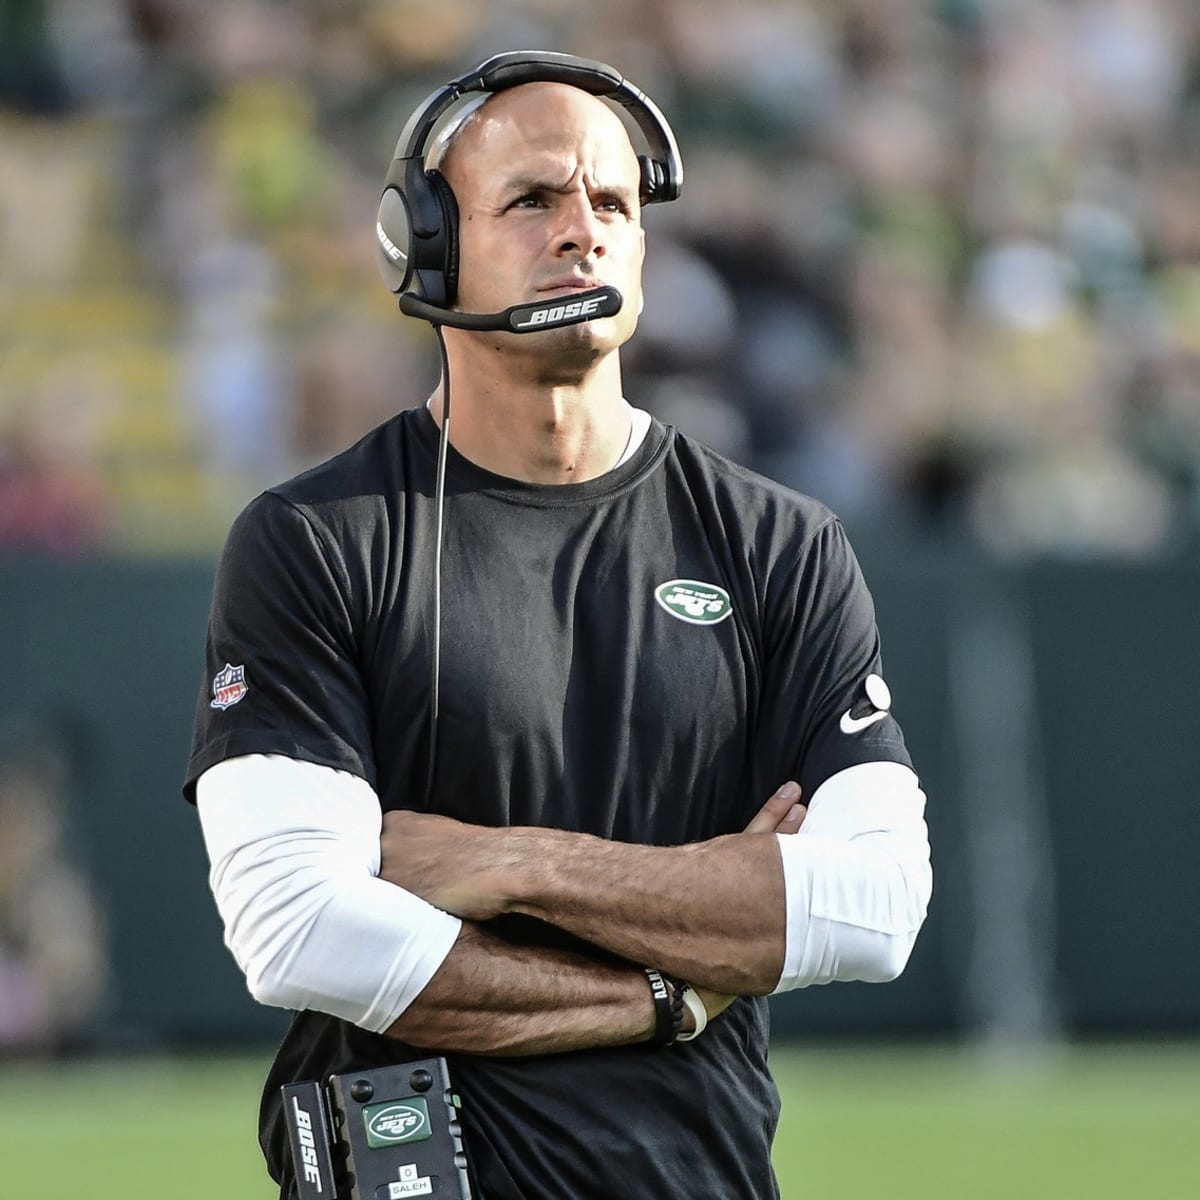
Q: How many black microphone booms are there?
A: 1